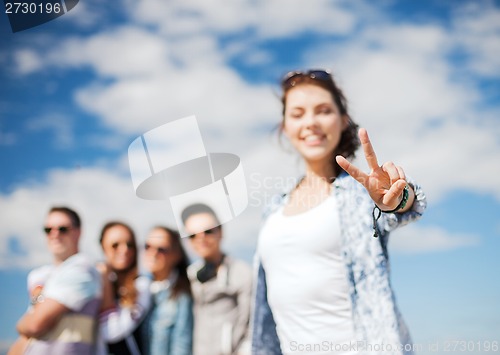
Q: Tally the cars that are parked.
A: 0